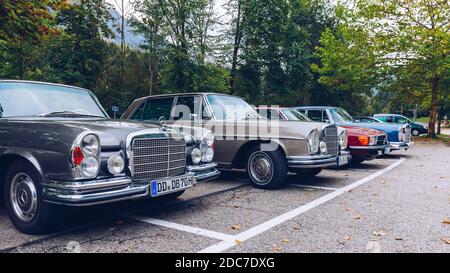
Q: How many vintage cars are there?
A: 4